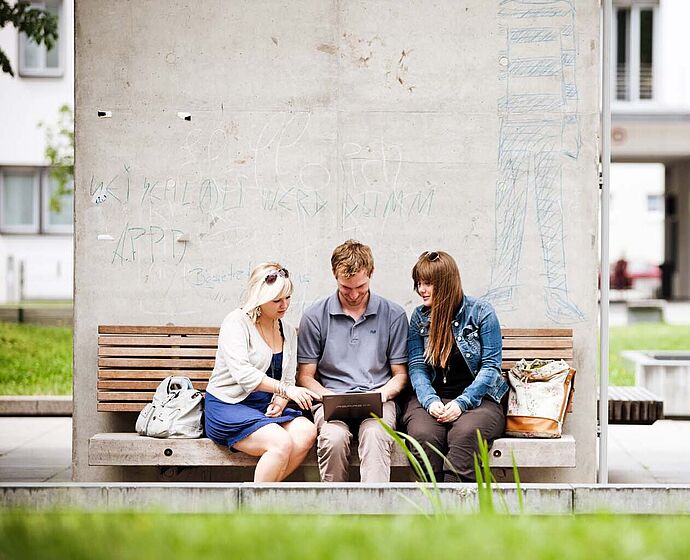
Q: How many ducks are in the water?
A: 0